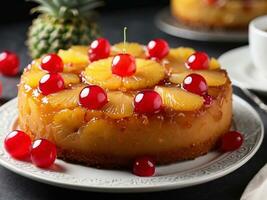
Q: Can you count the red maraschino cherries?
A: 14